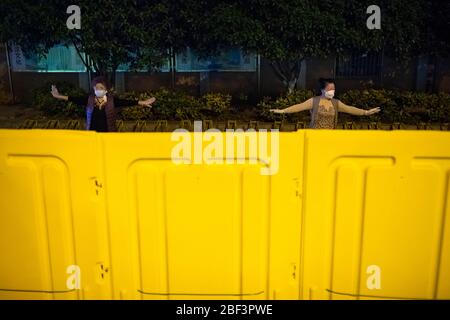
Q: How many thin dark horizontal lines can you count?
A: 3